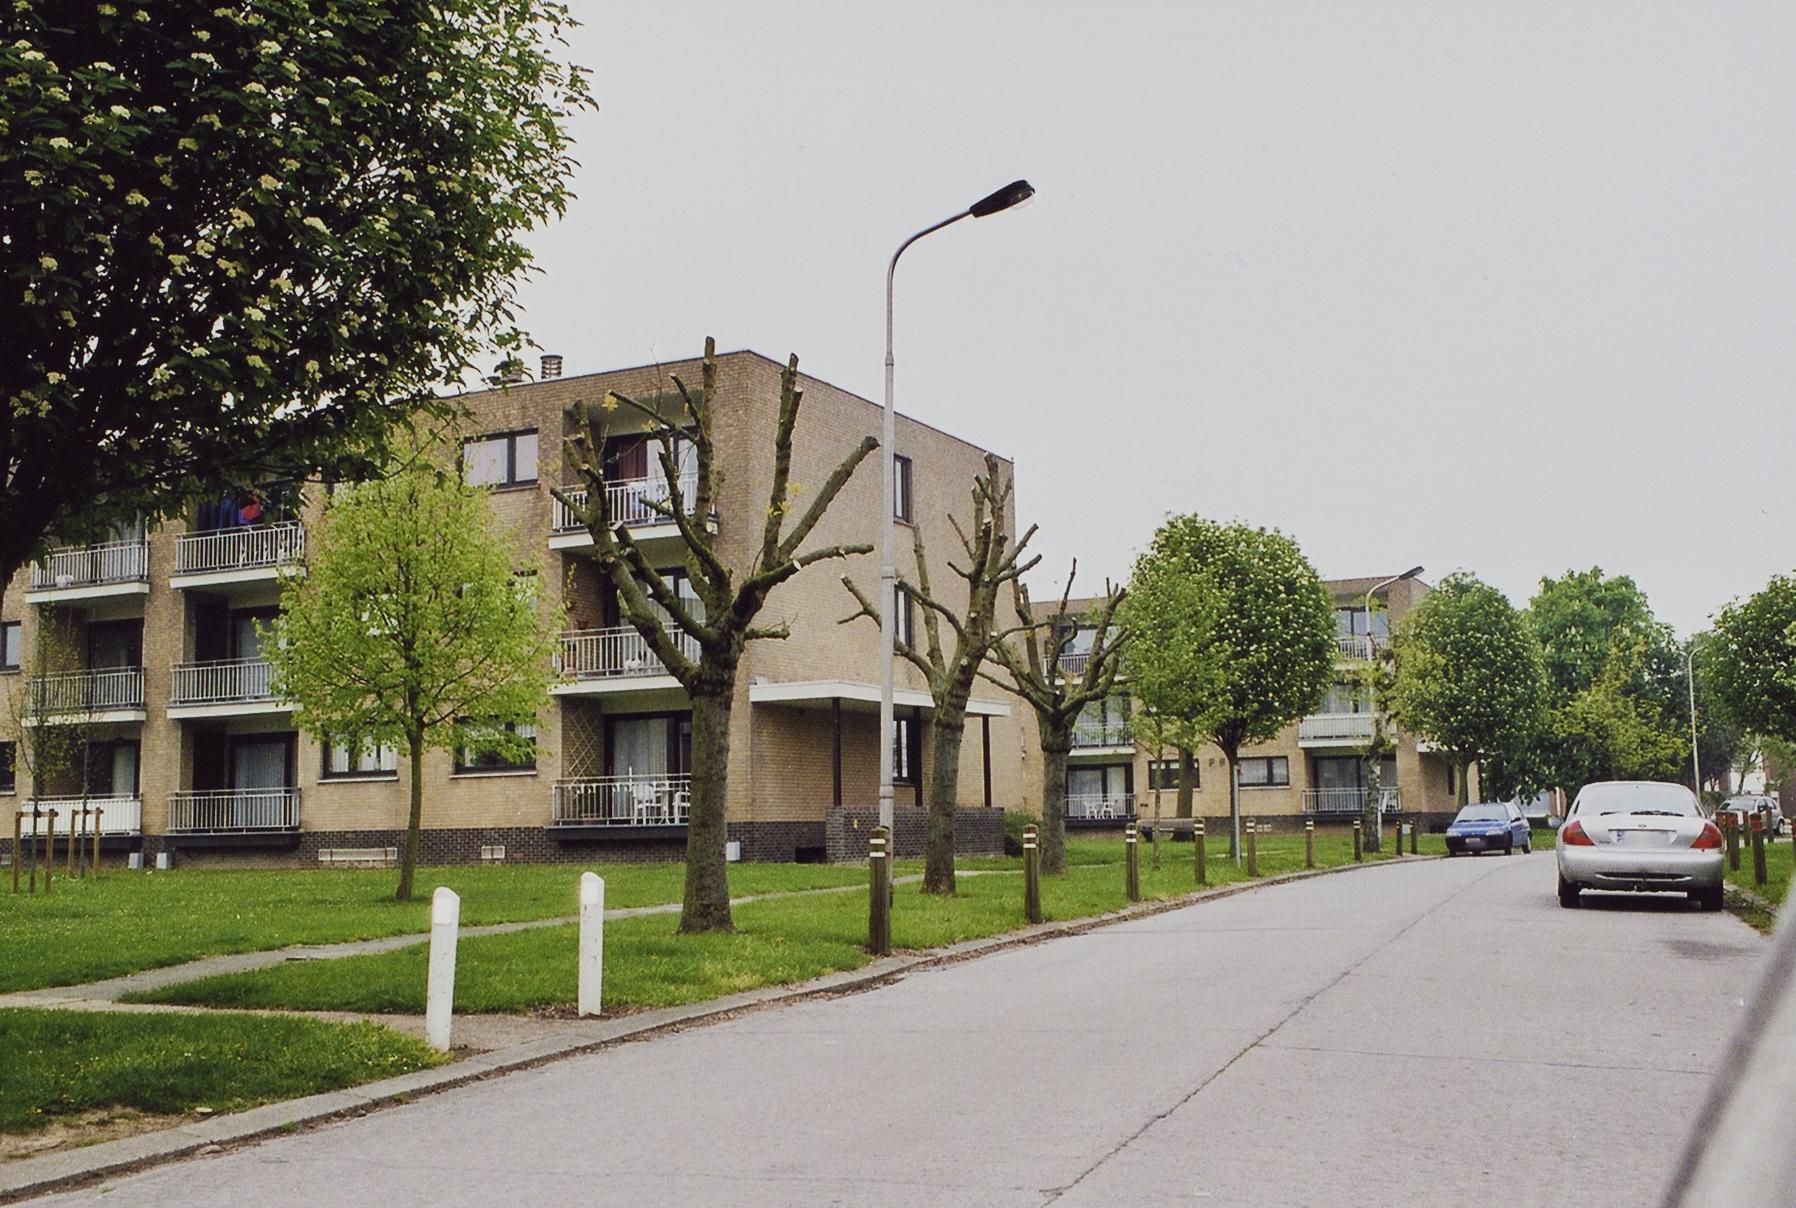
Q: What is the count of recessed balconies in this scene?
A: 15